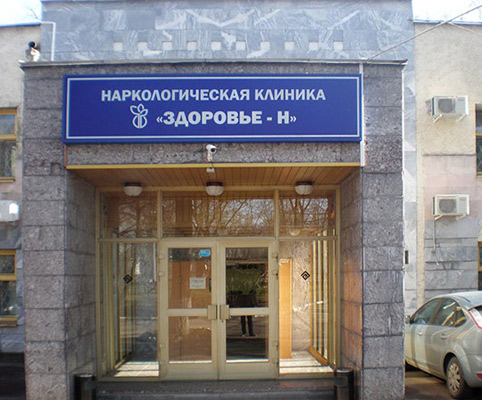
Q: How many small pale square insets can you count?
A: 10